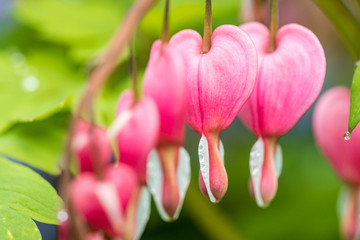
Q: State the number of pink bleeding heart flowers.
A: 7